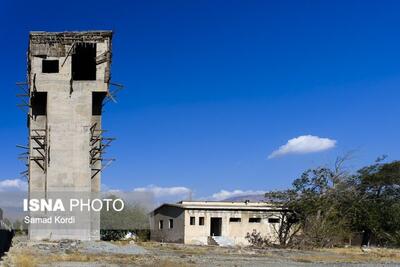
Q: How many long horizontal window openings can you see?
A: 3